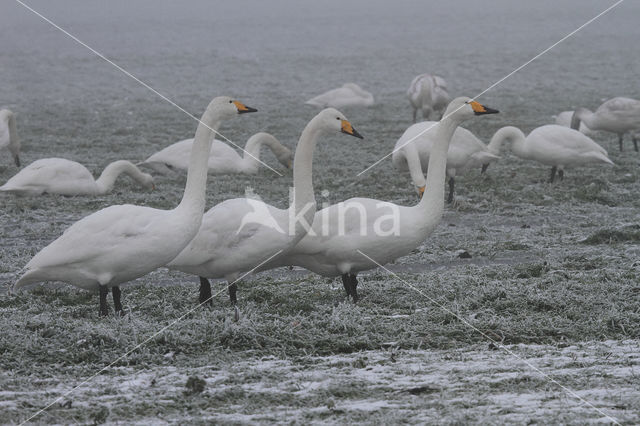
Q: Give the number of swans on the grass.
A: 12